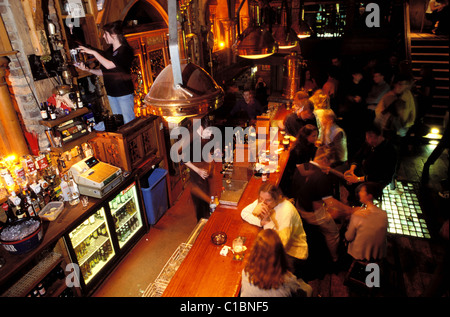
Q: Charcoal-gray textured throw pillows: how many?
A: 0